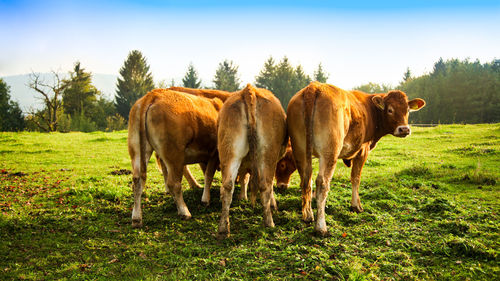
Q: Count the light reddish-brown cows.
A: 4